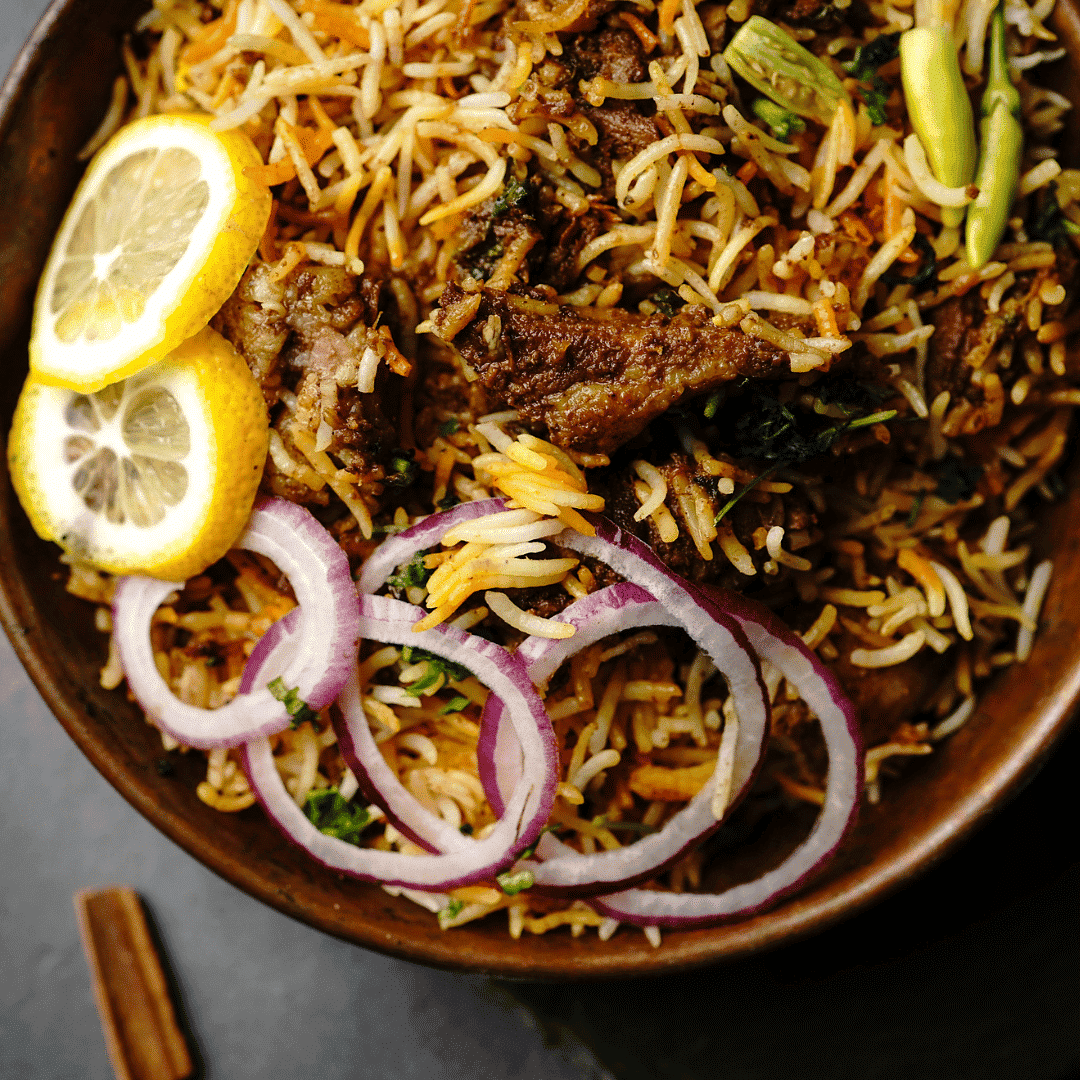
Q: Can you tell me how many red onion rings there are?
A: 4